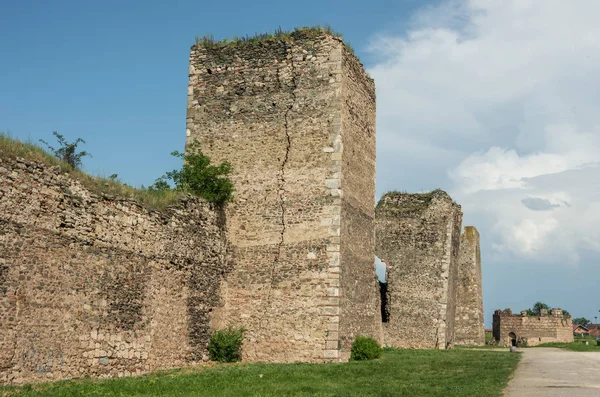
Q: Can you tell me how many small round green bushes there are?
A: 2